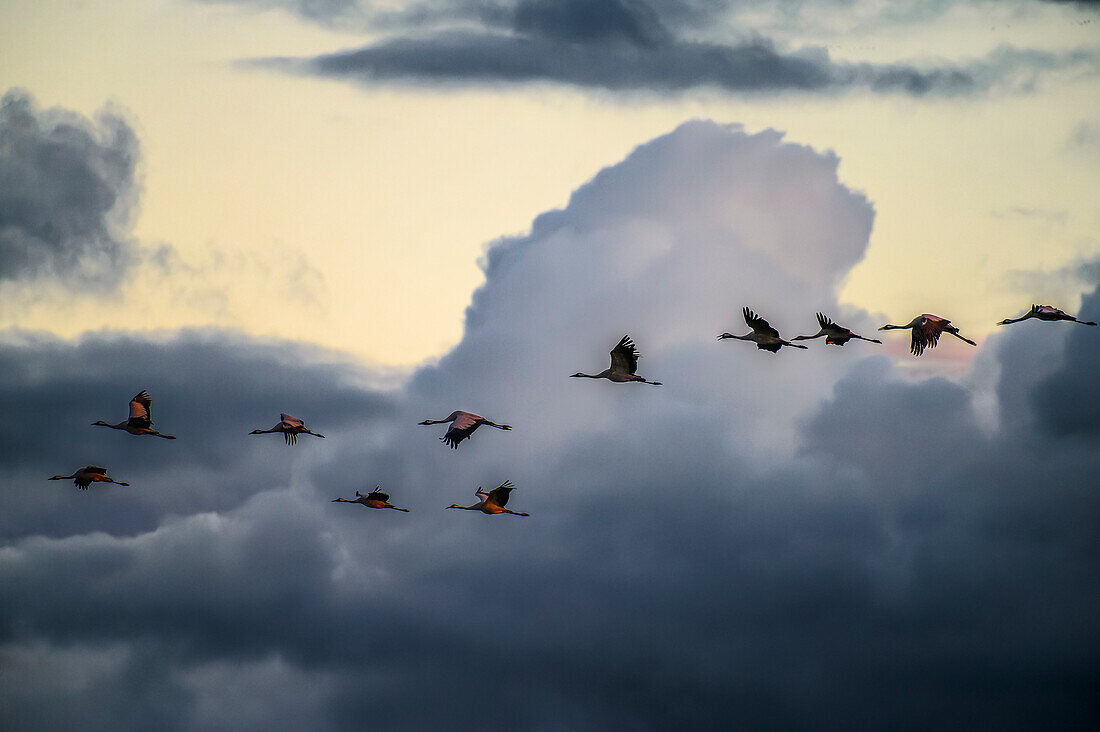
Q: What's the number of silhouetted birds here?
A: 11